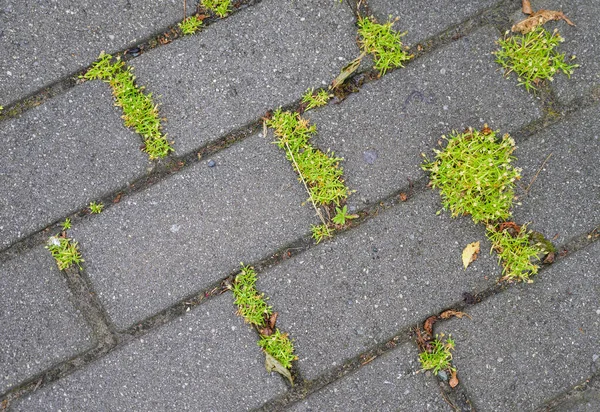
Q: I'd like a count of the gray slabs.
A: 14